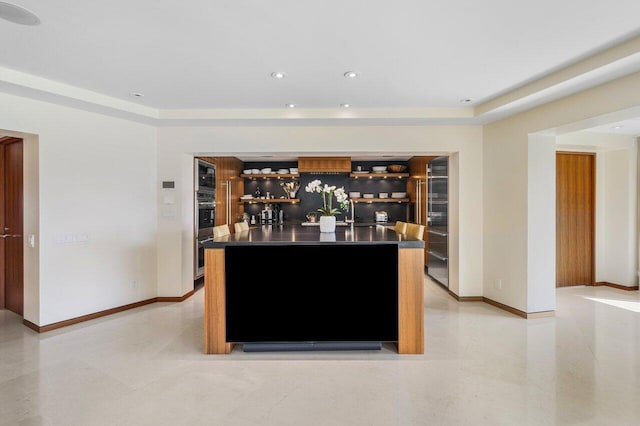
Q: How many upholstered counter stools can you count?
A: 4